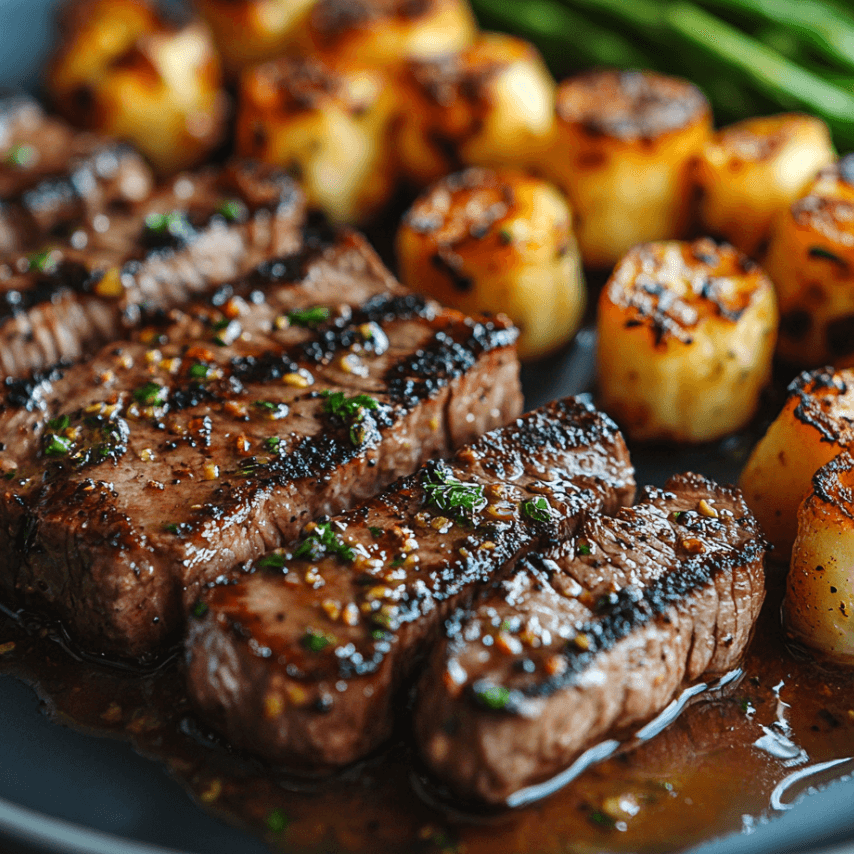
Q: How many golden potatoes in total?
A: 12